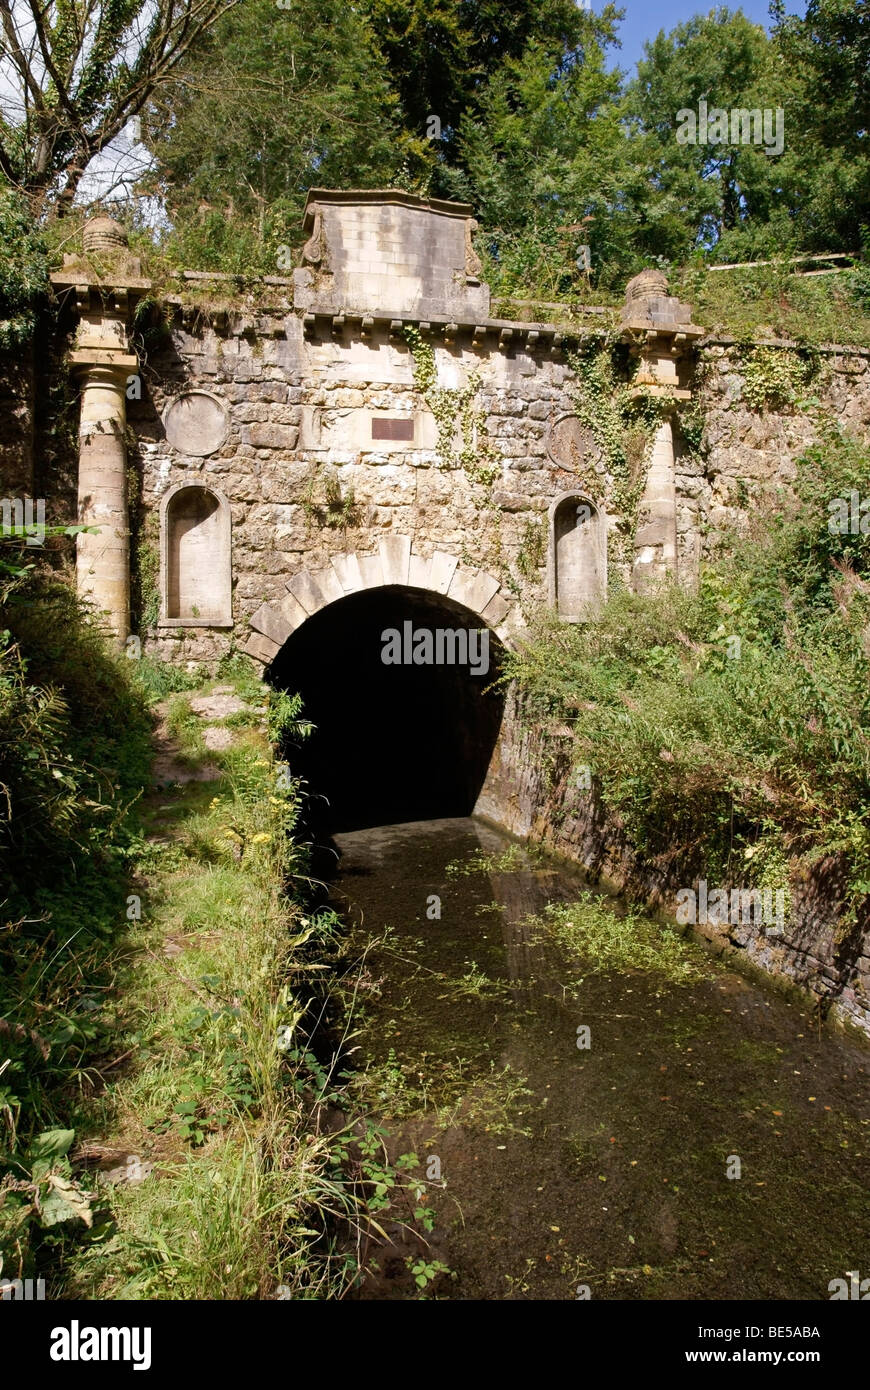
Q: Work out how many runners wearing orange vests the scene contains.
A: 0